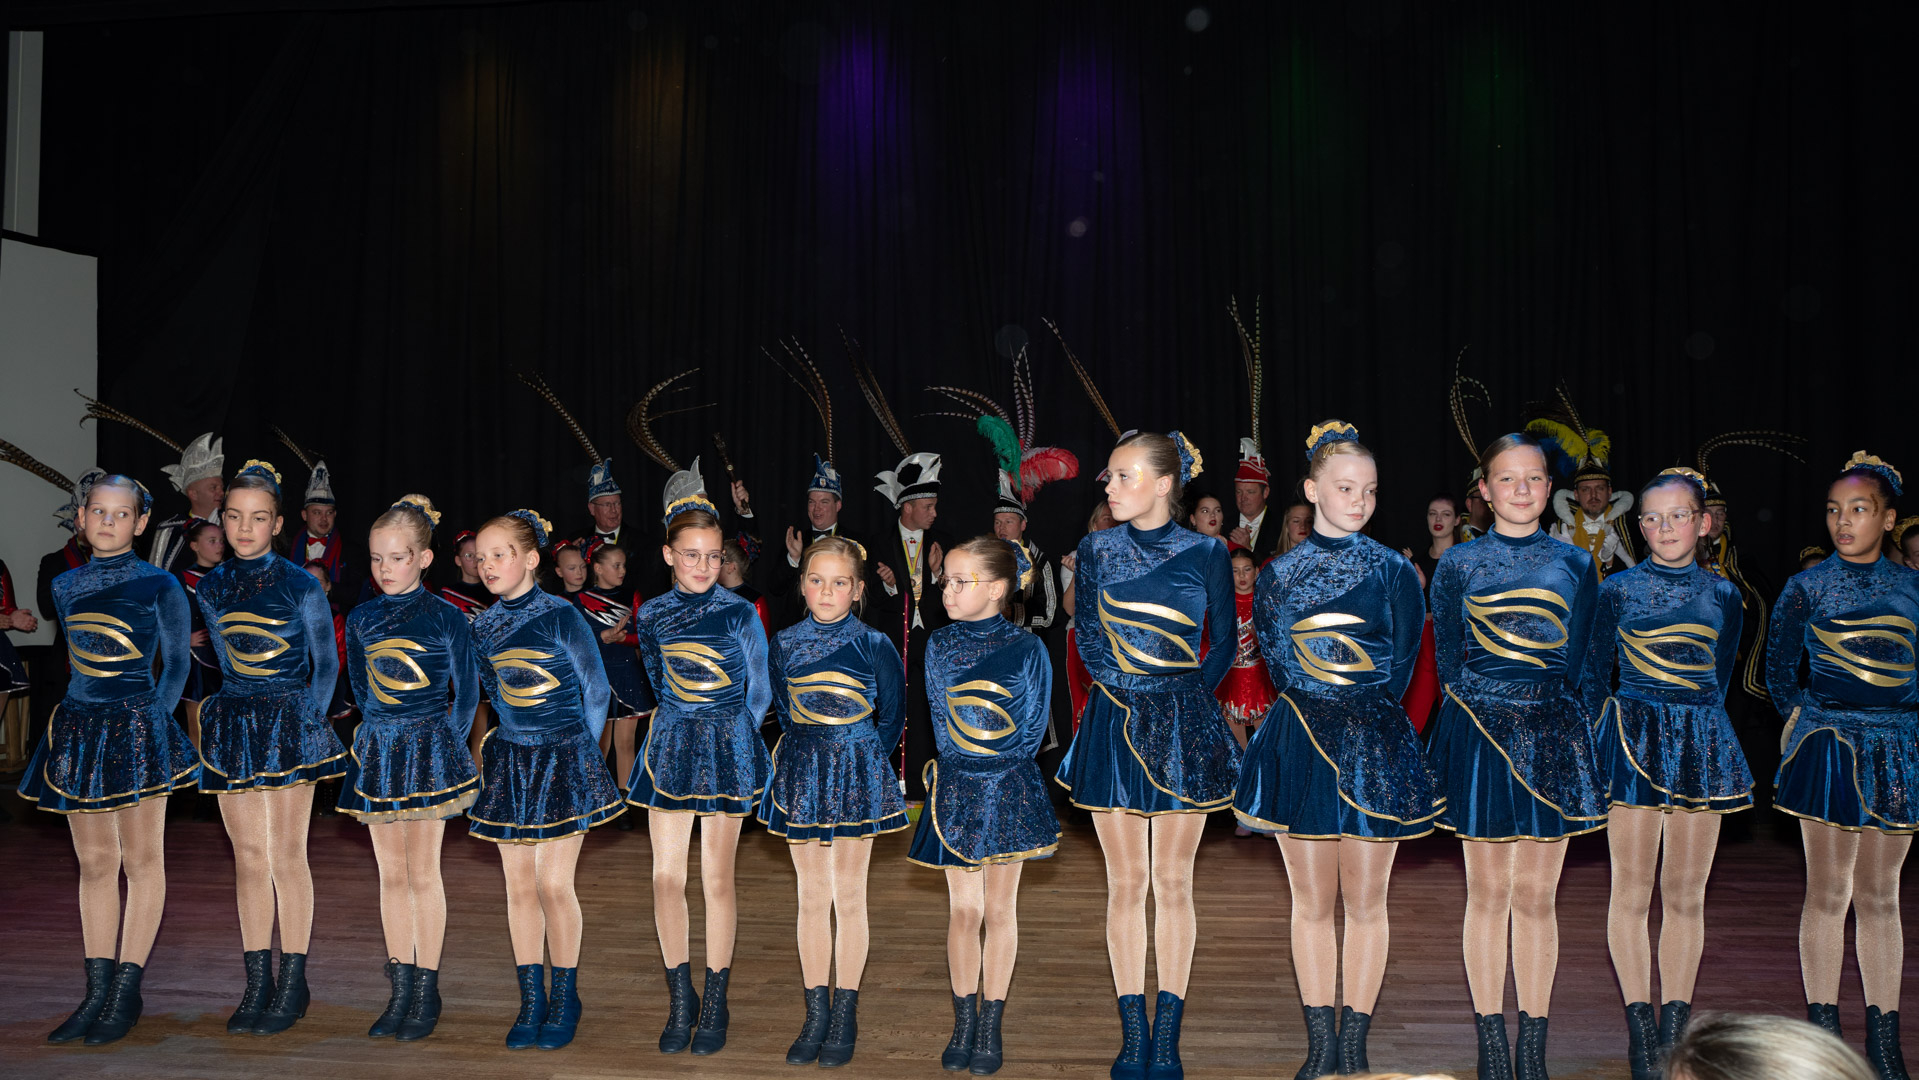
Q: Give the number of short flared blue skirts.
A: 12